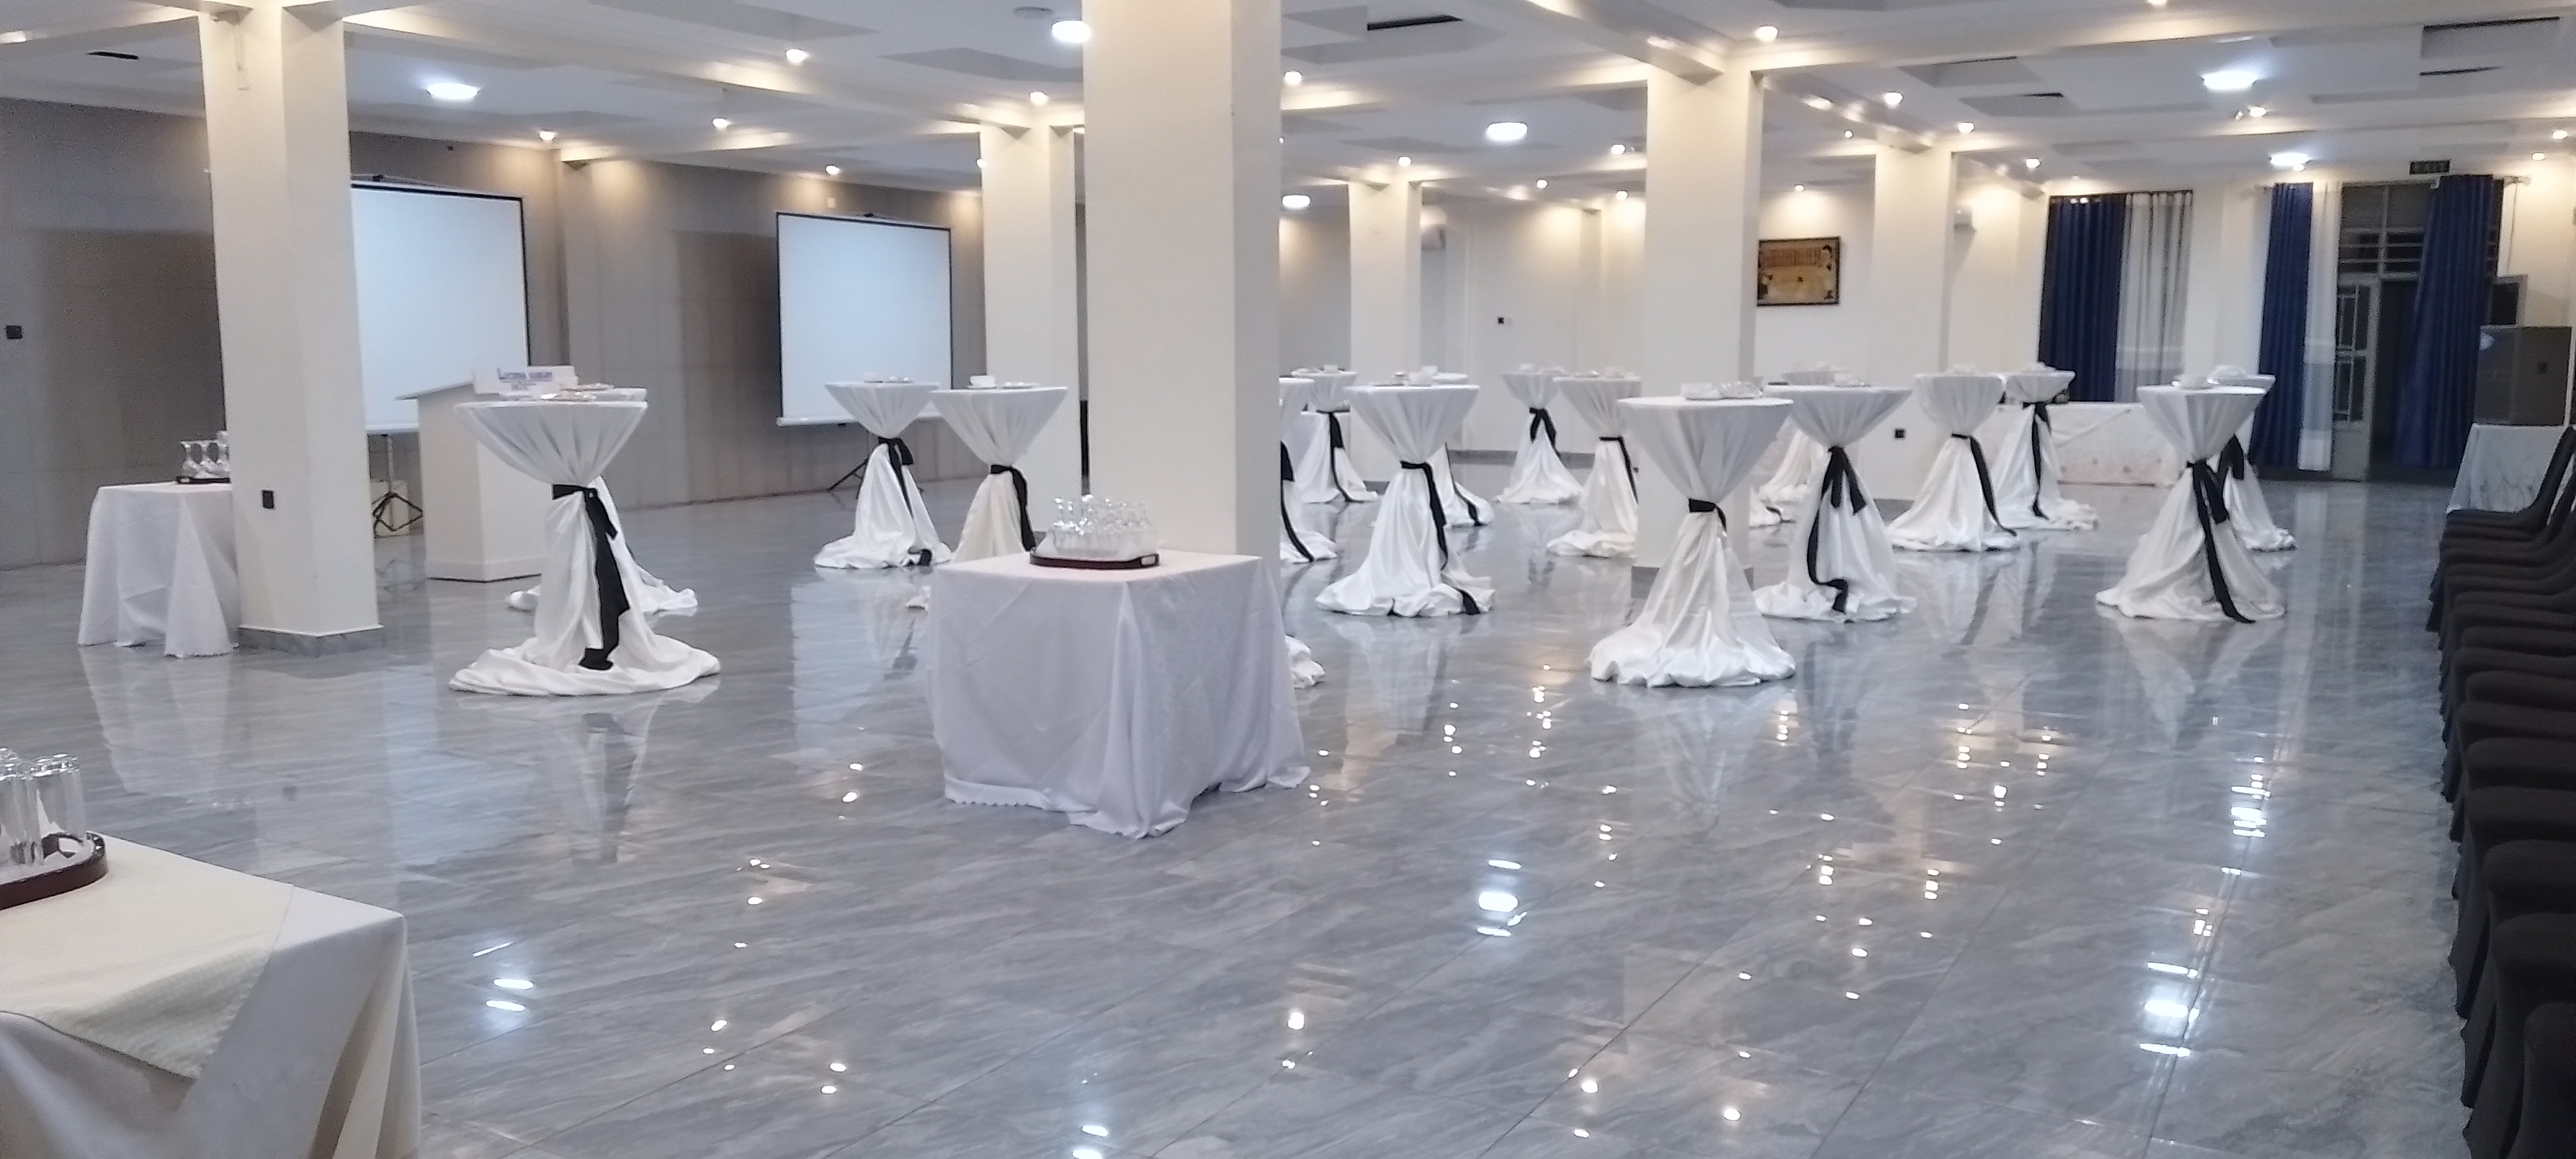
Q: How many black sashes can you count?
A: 15